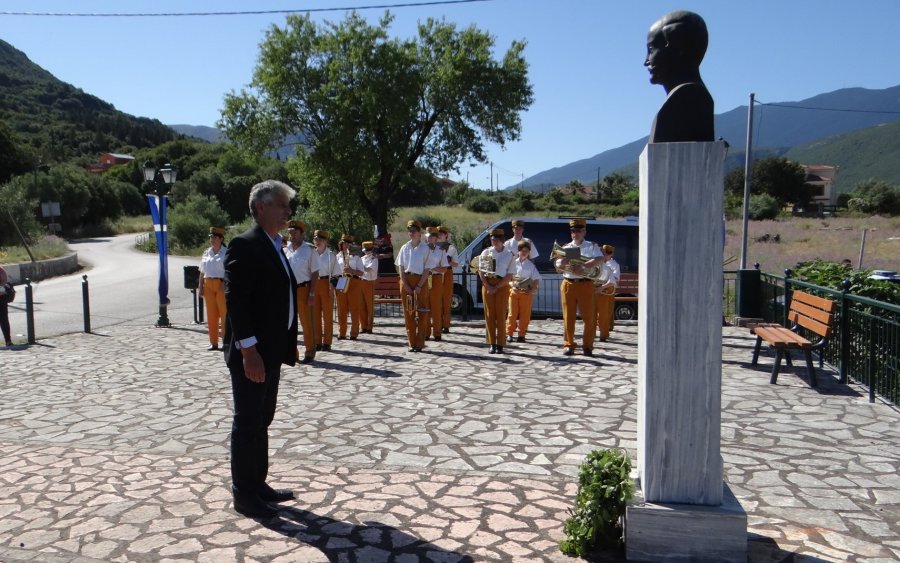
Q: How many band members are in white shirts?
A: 13